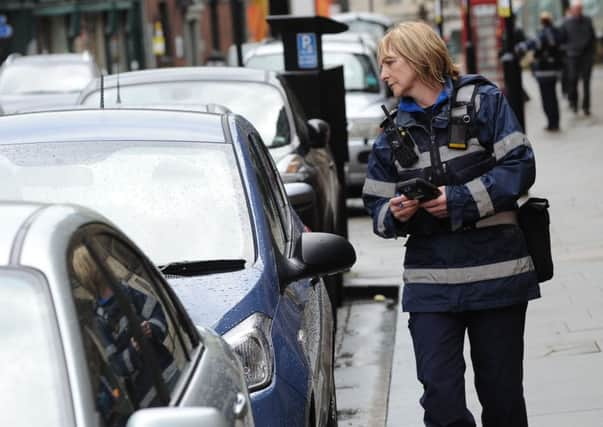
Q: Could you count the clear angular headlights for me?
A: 1